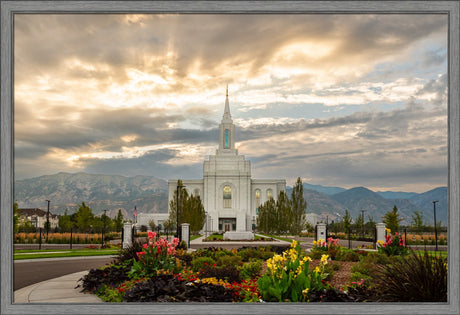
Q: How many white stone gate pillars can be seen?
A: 4